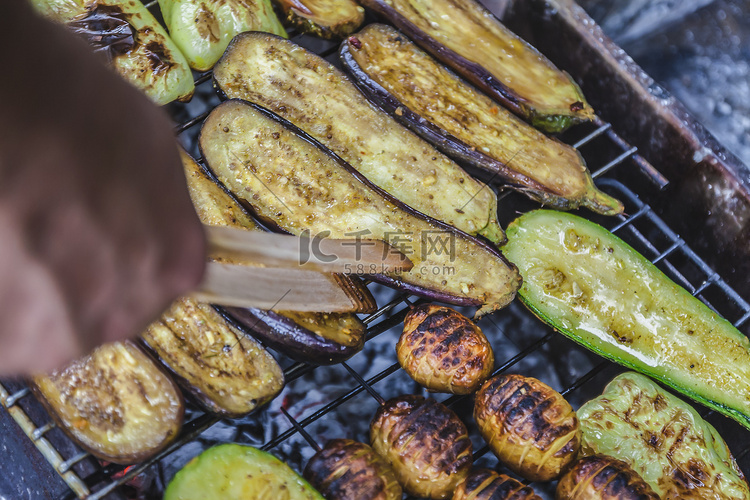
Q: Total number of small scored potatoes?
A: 6